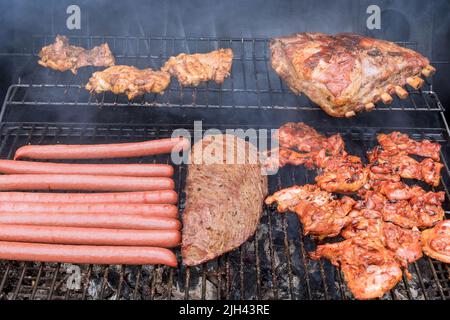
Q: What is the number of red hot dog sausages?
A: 8